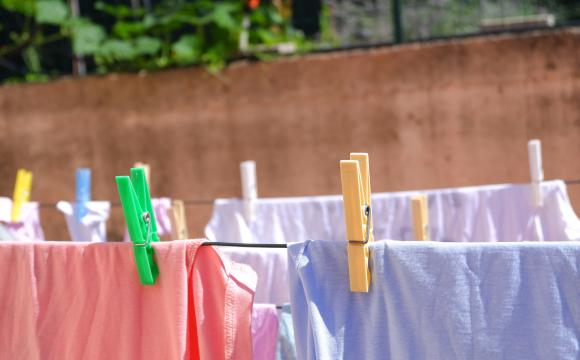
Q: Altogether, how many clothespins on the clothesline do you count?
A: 9